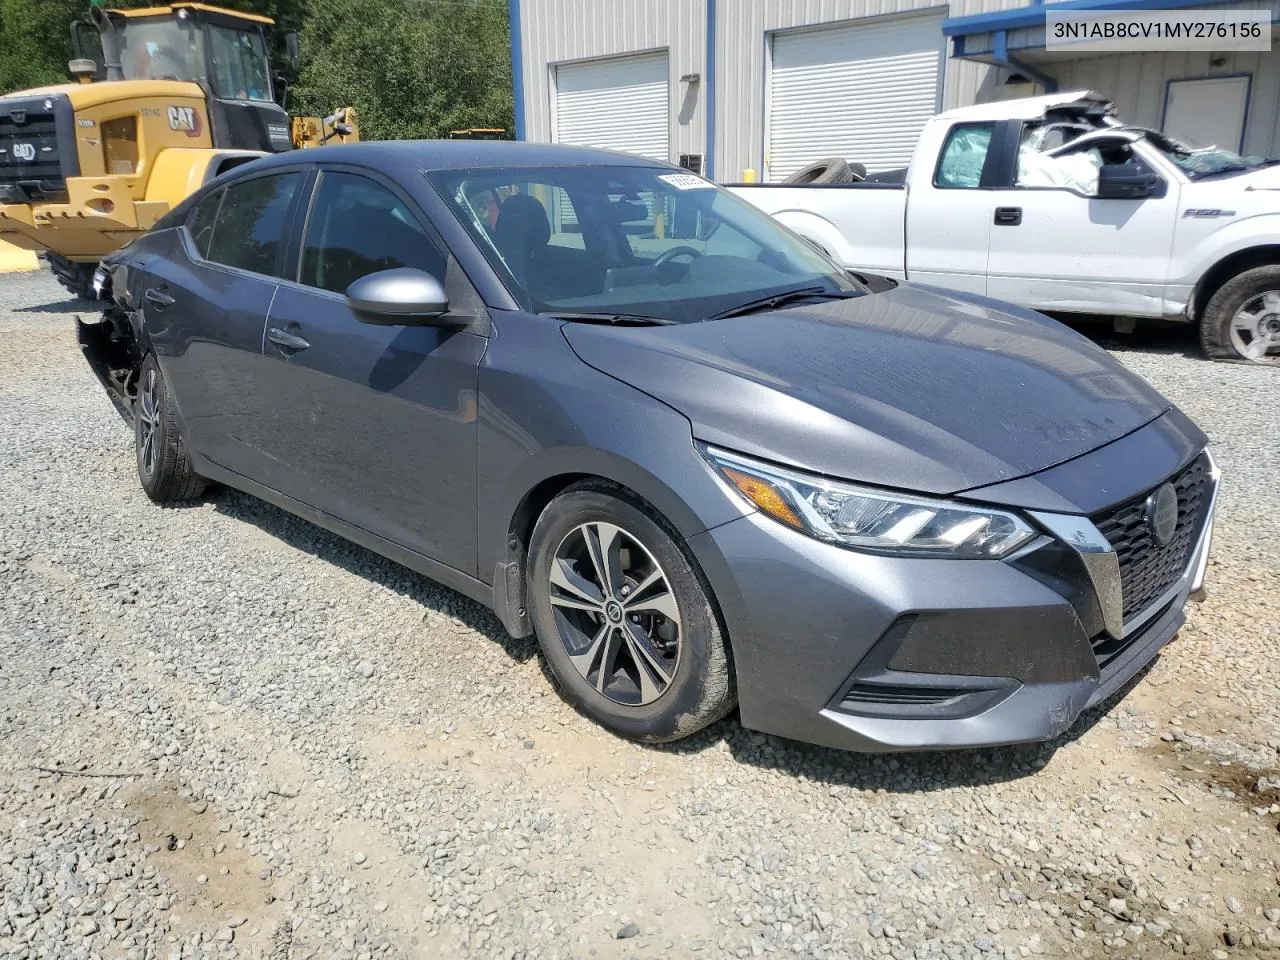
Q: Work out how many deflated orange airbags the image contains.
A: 0